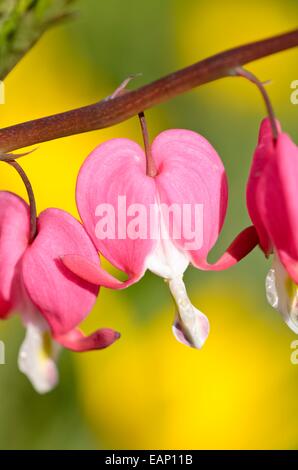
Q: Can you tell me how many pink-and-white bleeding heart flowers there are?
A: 3